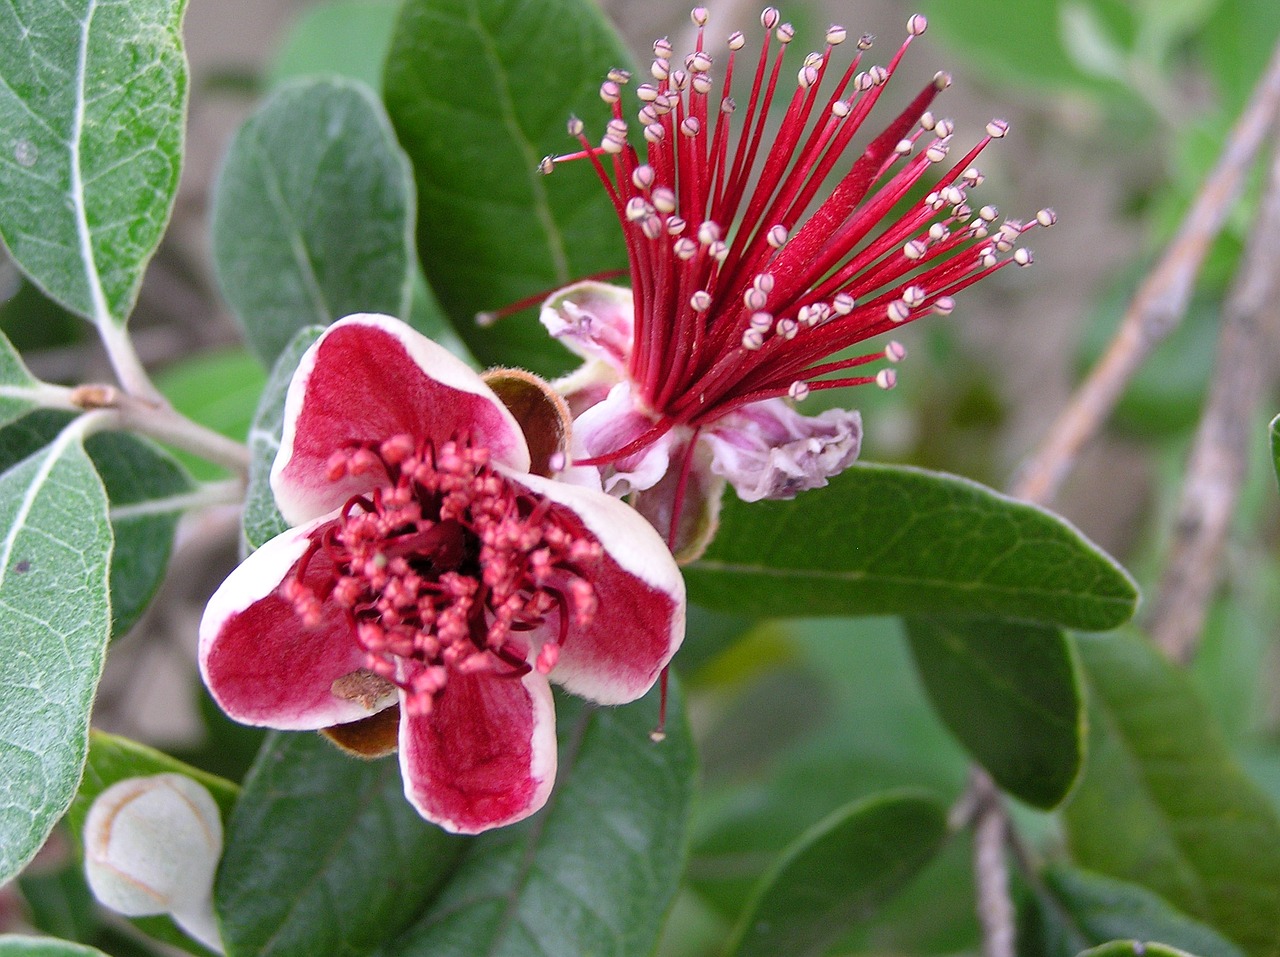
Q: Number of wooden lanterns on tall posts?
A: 0